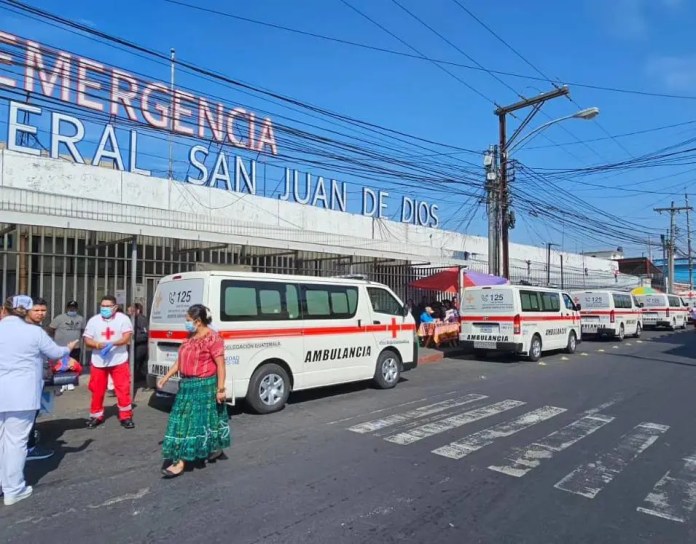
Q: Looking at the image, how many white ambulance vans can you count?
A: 4